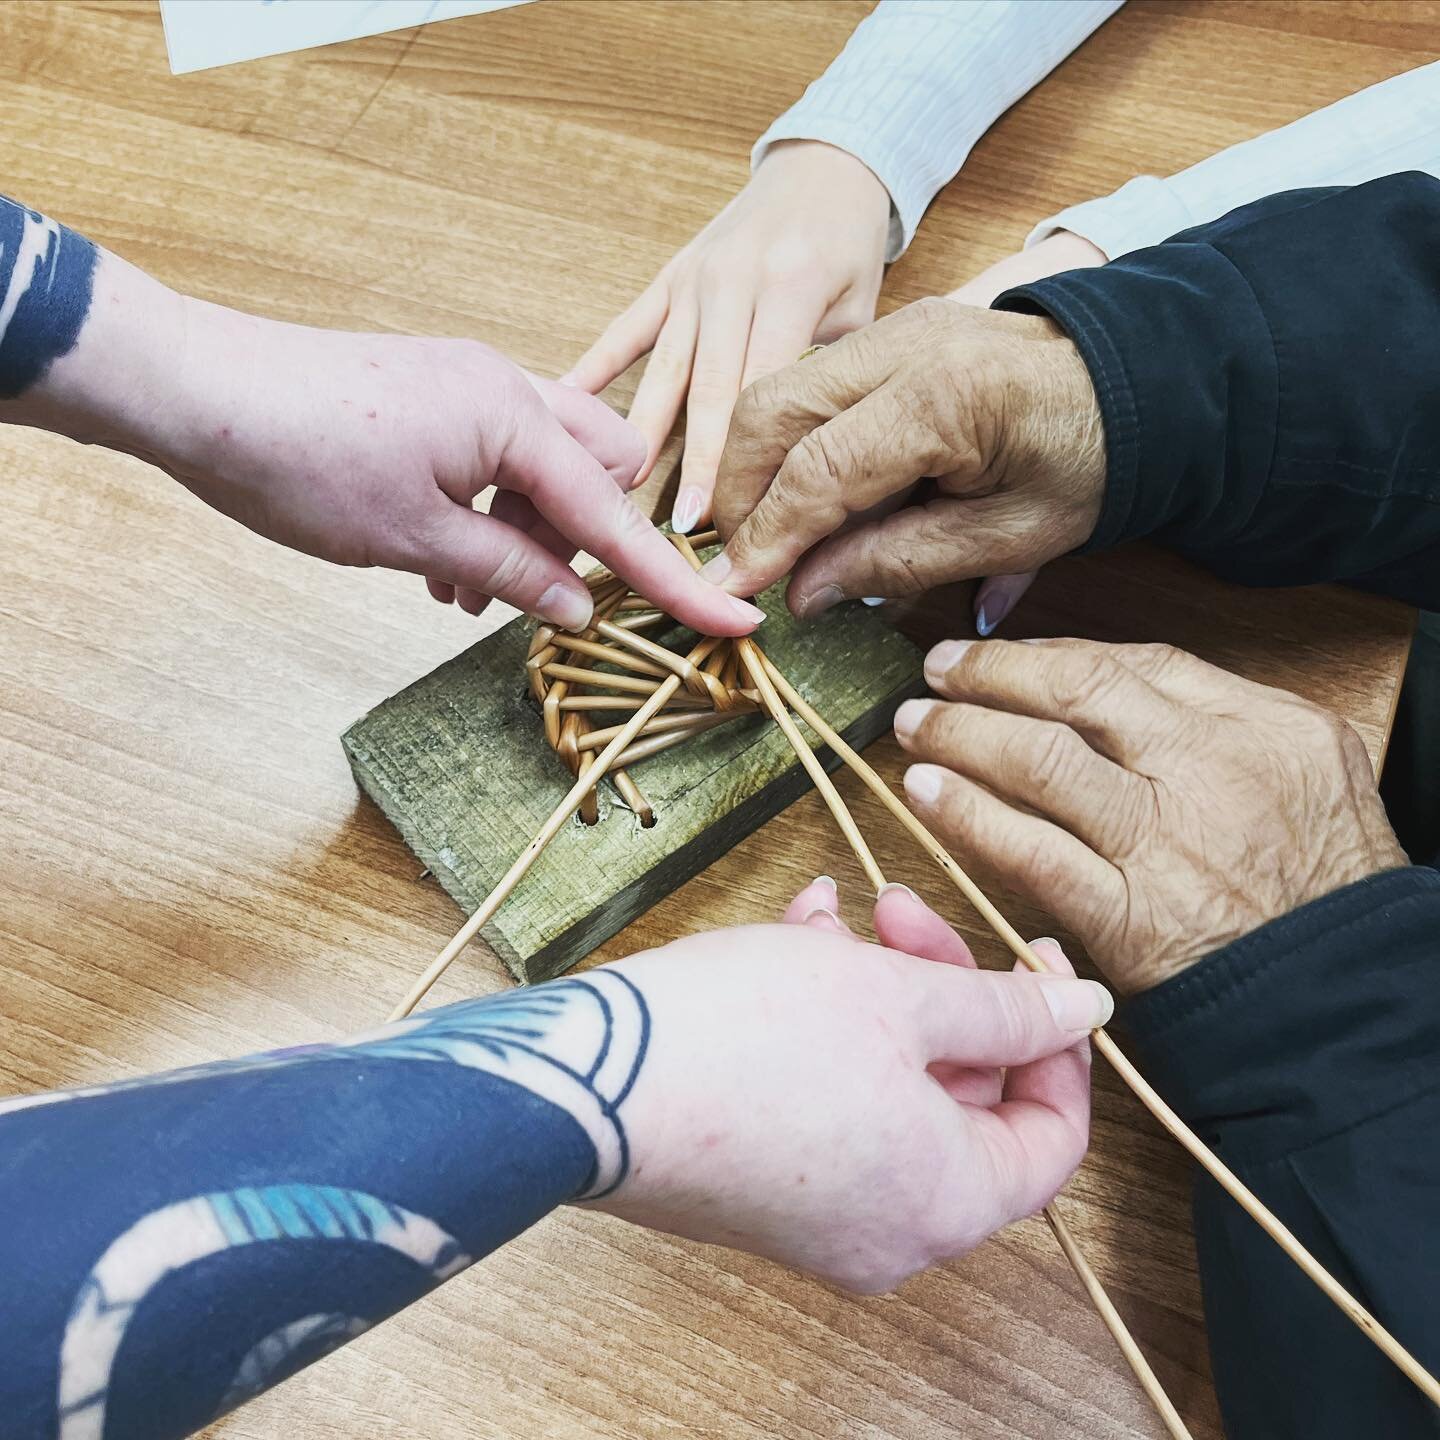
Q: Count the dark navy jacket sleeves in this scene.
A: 2